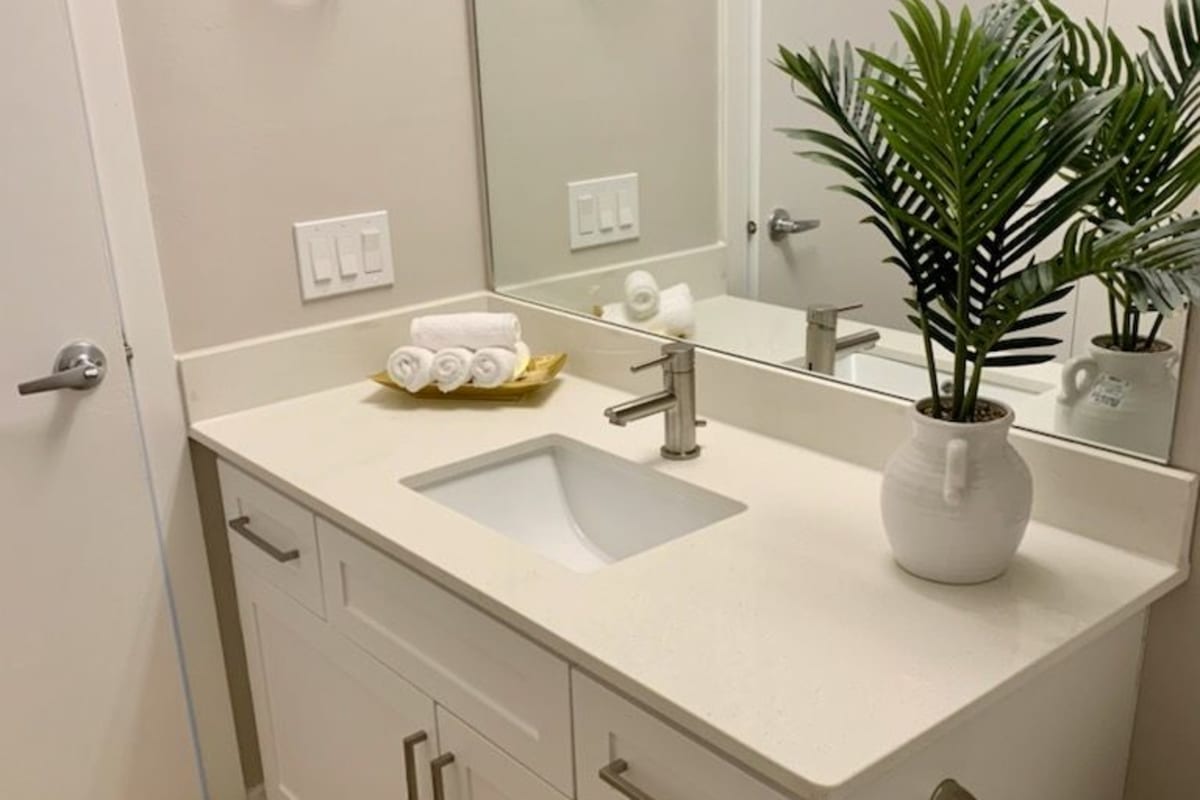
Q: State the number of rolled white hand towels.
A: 4